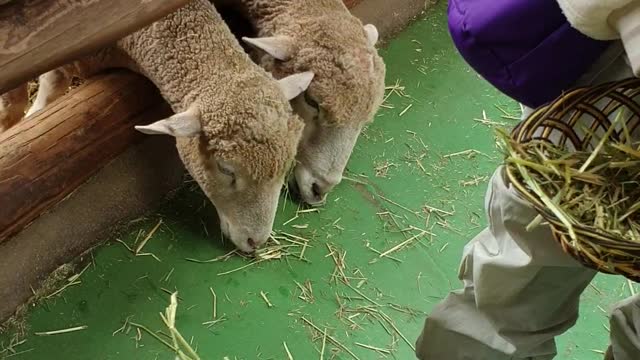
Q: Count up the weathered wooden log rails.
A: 2